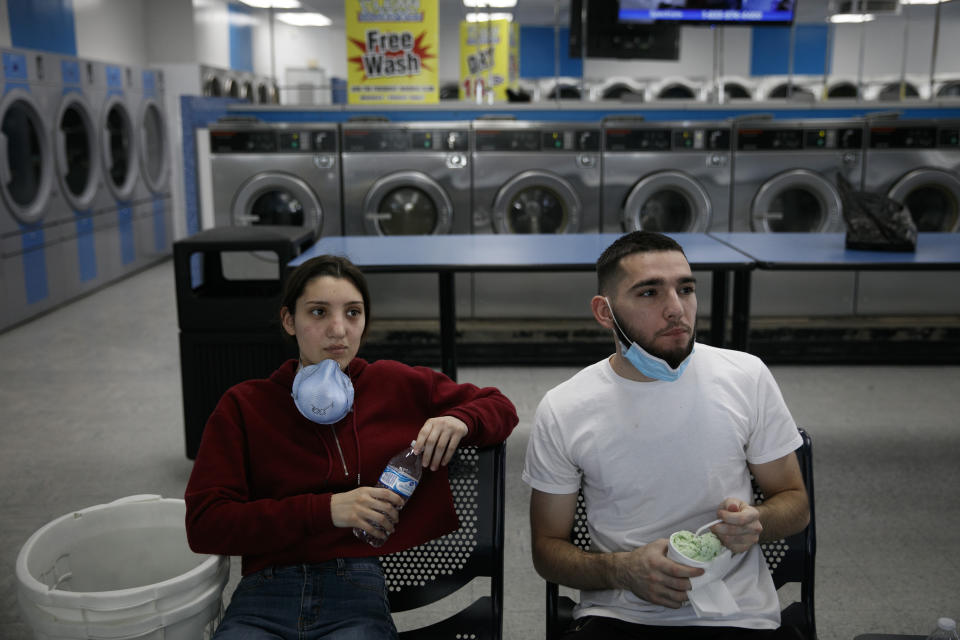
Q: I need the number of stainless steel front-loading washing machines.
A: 6